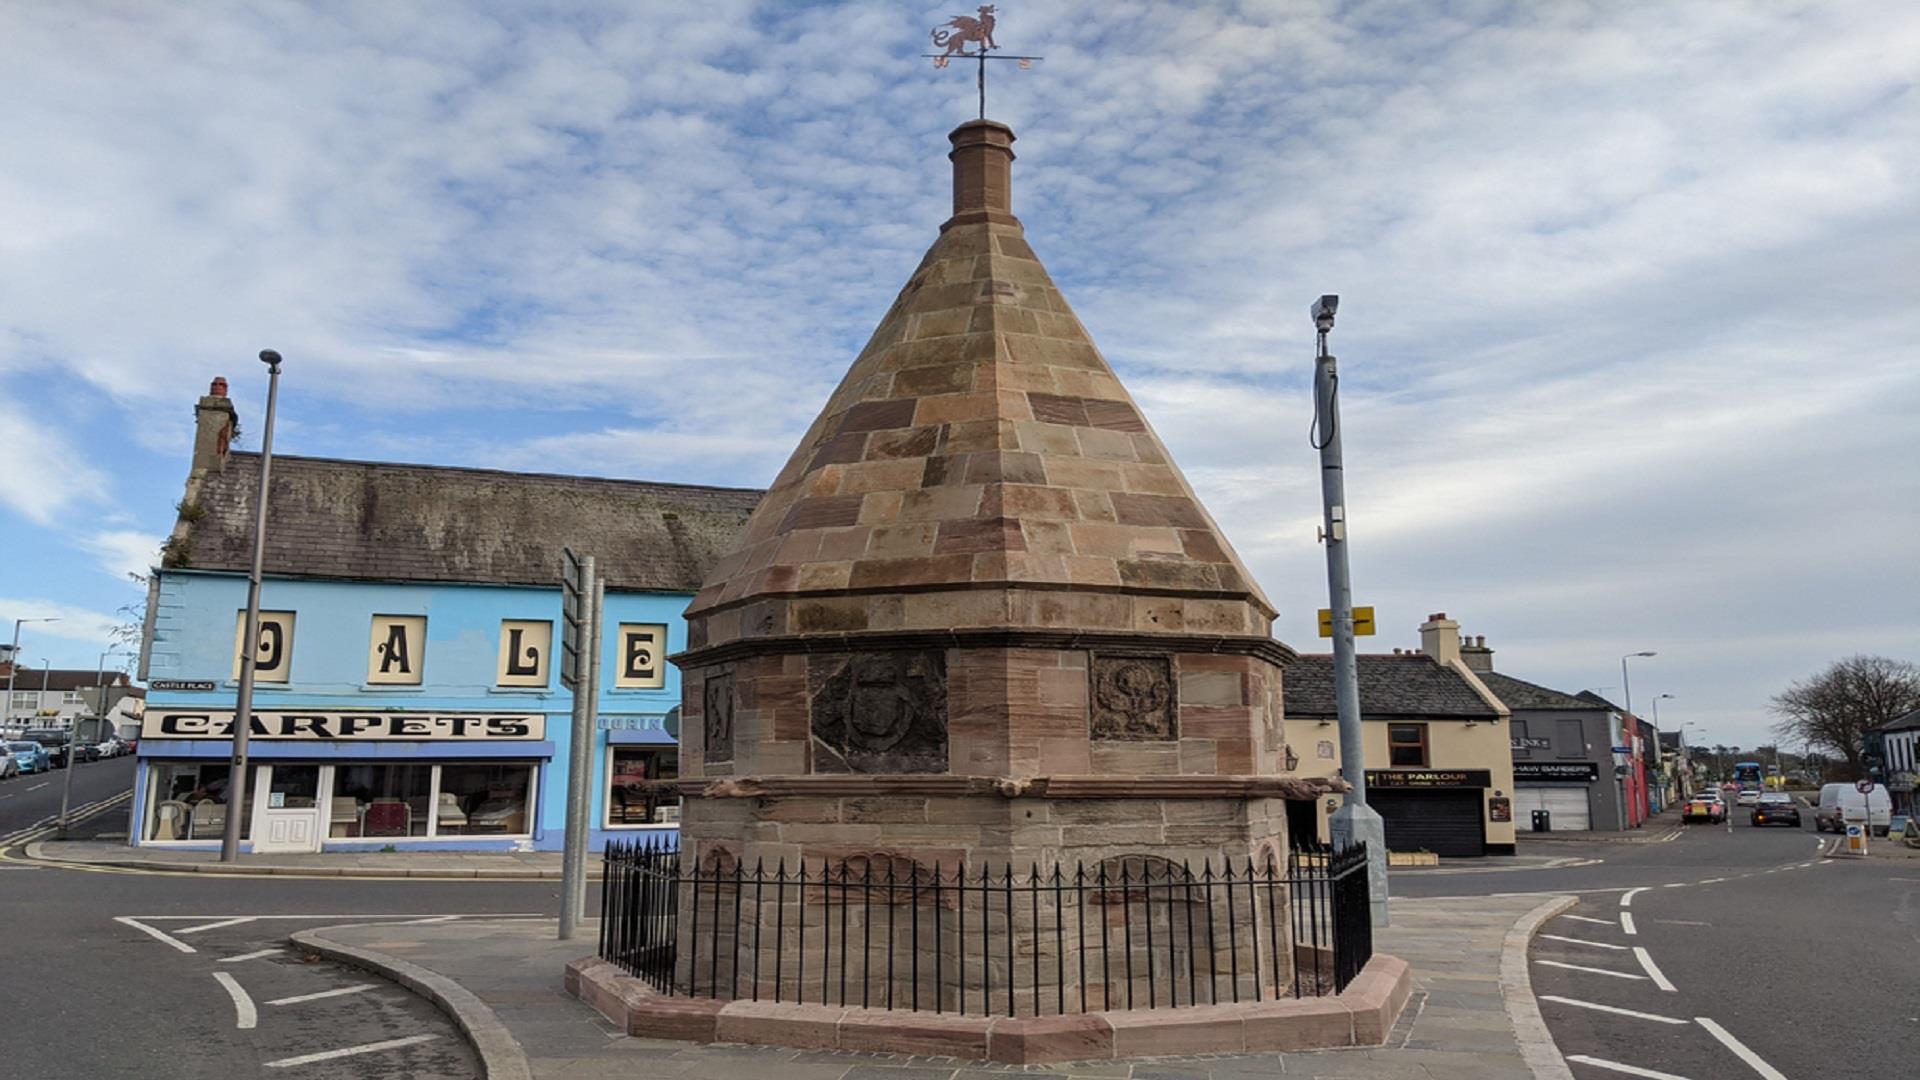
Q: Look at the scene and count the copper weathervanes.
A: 1